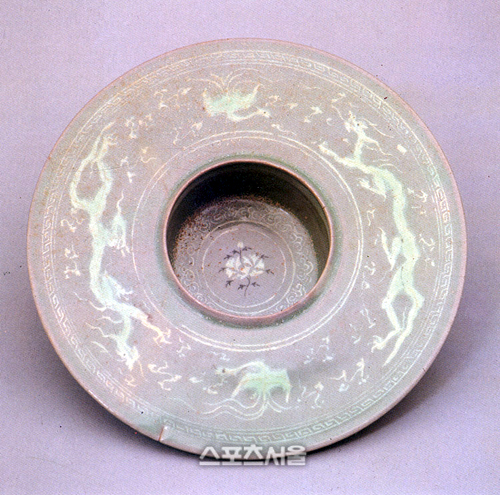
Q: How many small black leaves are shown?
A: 9